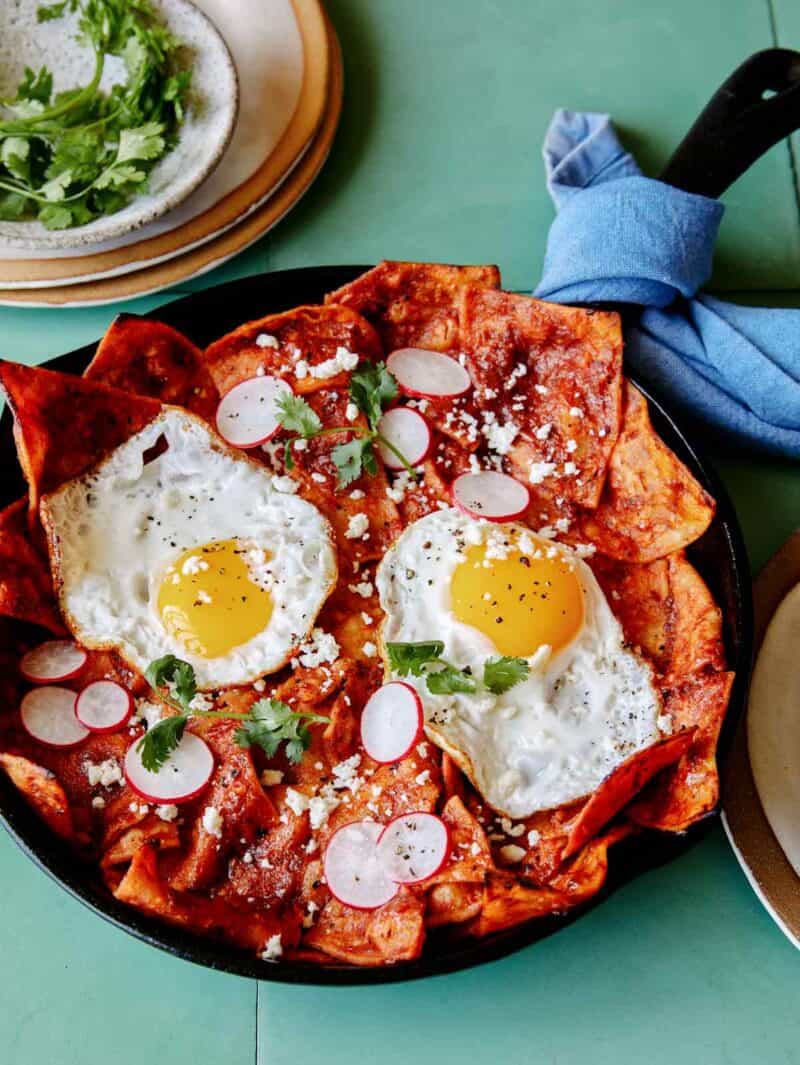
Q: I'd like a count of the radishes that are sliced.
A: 11